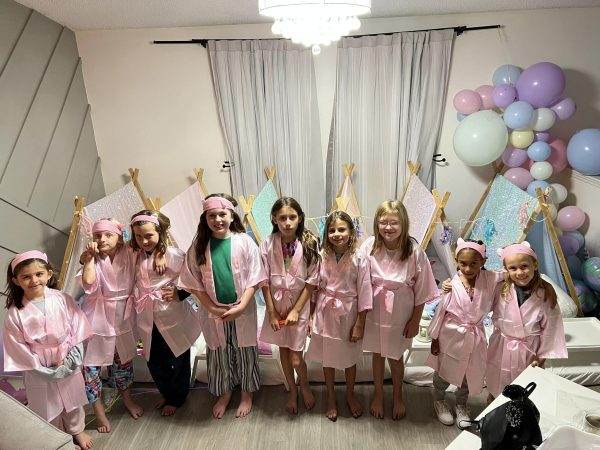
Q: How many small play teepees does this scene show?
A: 6